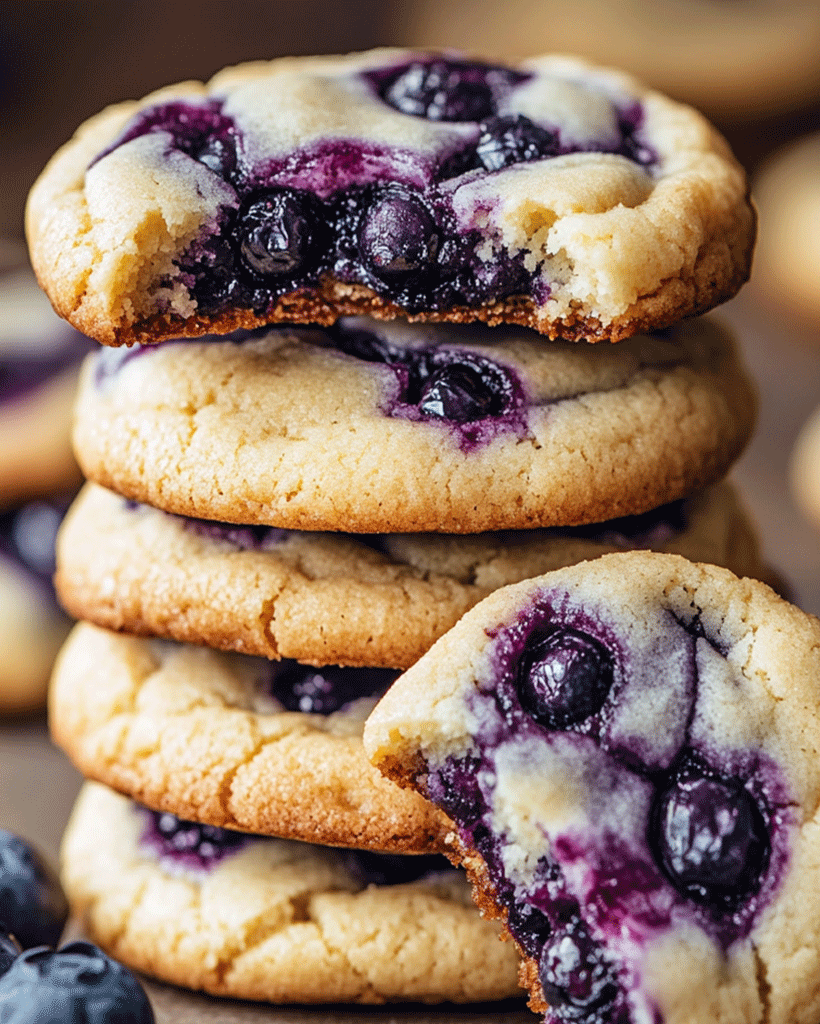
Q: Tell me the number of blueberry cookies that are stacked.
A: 5